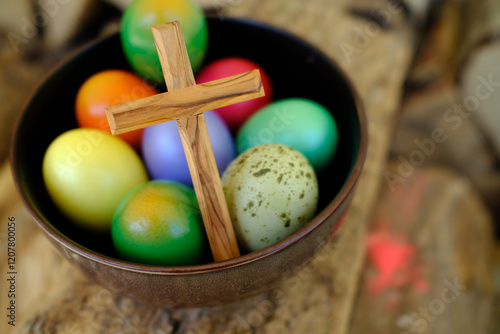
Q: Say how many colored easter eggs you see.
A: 8